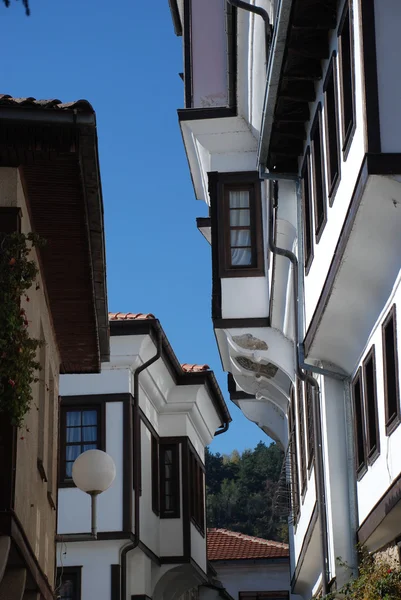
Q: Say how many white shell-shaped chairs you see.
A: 0